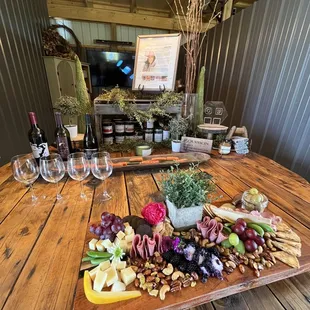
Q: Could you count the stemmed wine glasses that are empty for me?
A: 4